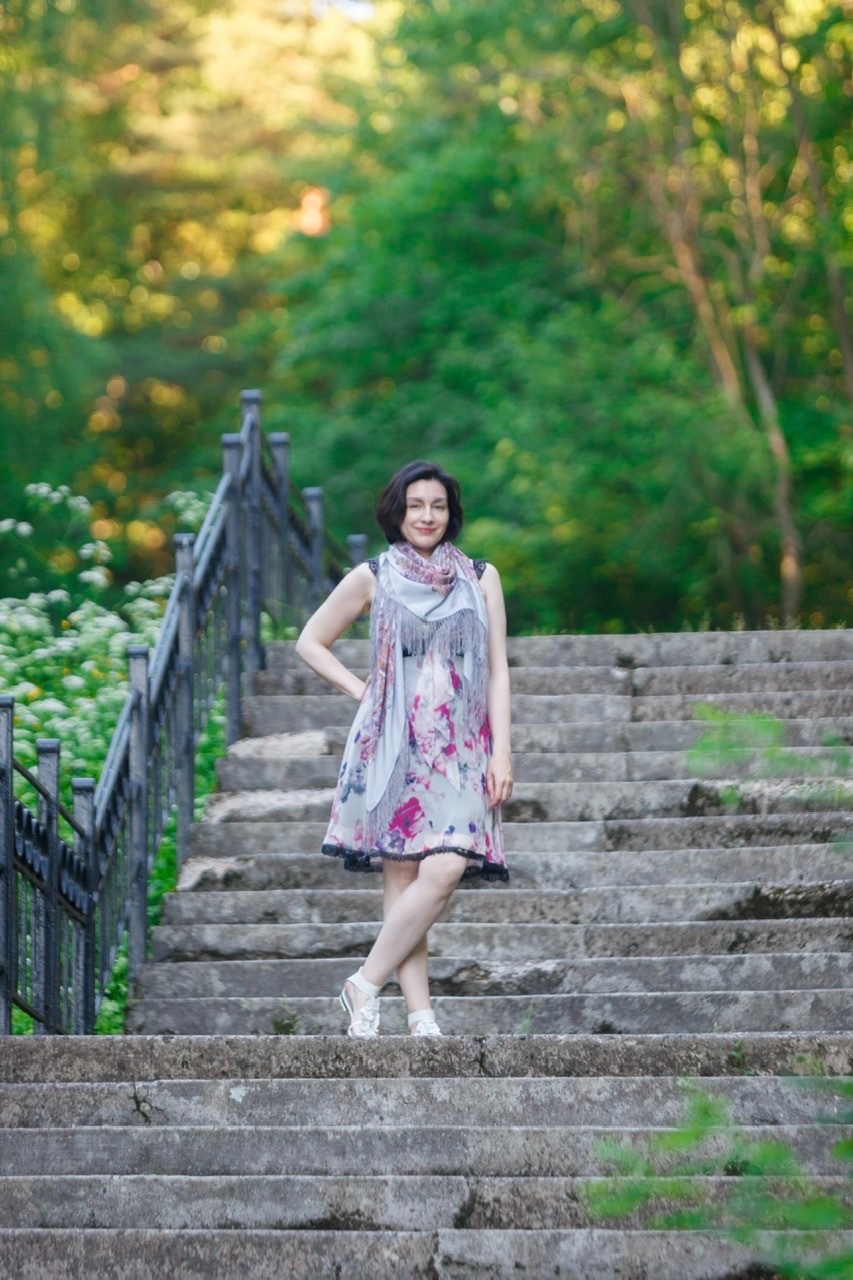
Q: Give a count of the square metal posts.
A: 10